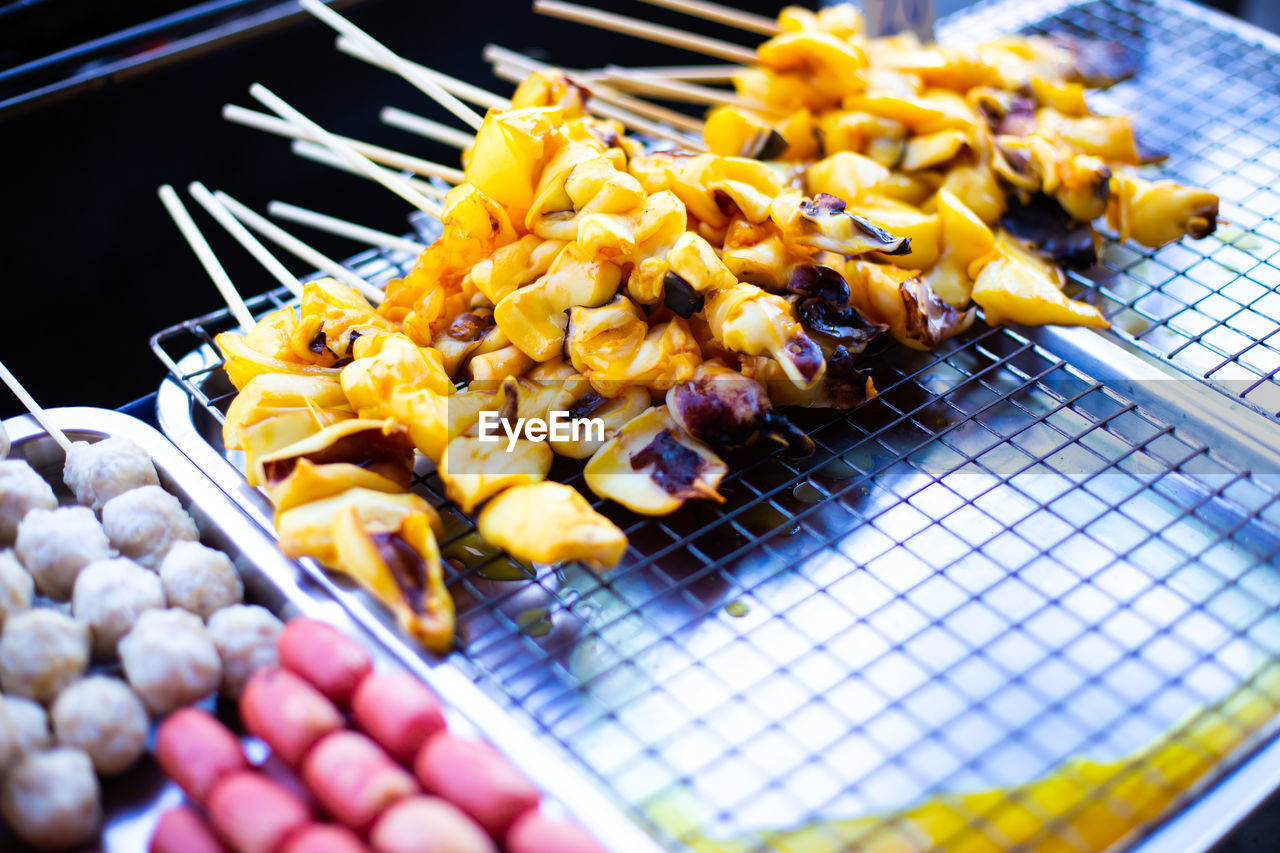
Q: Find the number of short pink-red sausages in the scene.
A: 11